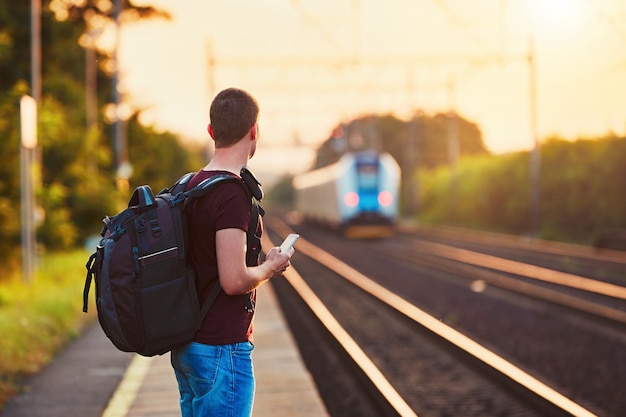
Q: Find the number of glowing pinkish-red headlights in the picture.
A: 2